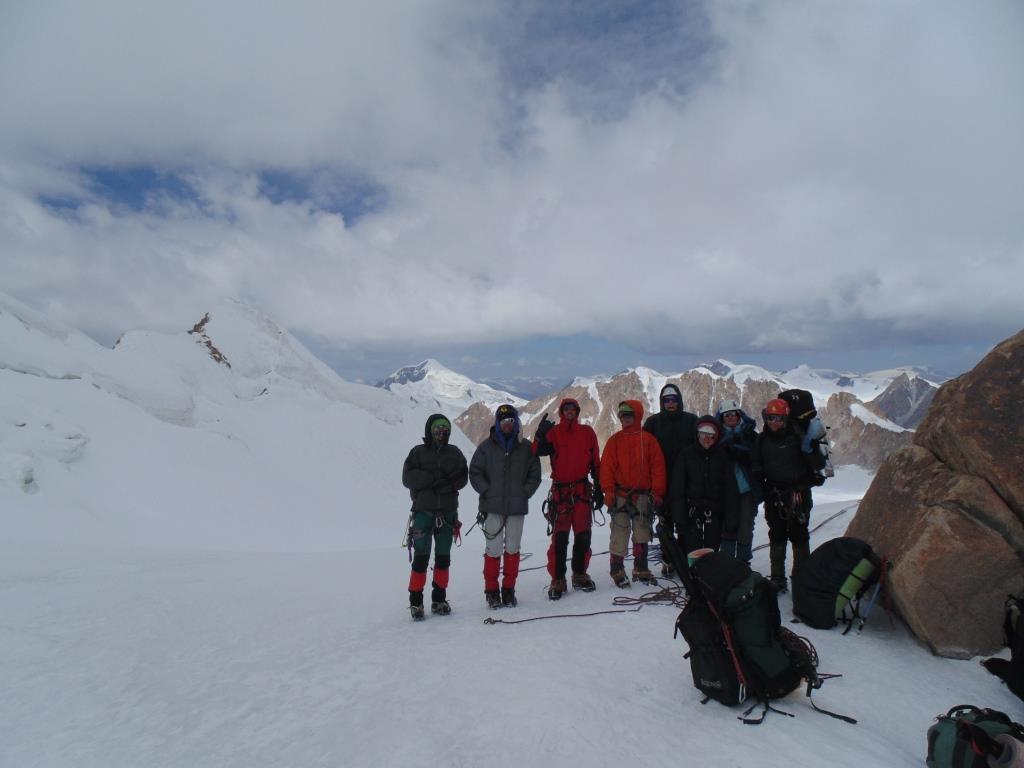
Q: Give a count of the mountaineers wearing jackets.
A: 8